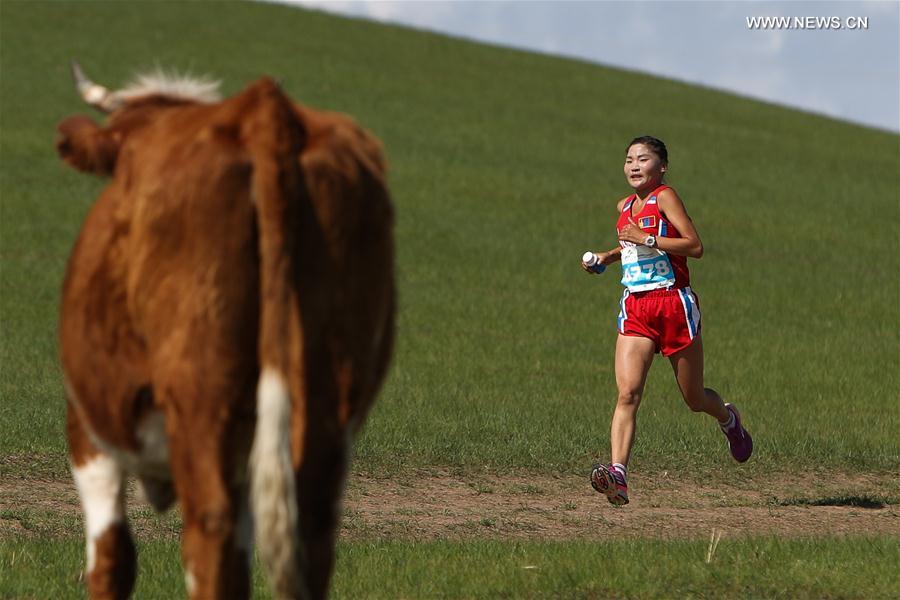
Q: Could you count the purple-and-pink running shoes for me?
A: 2